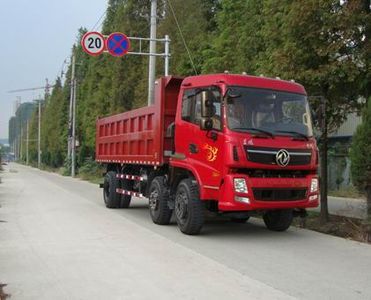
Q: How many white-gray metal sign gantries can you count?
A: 1